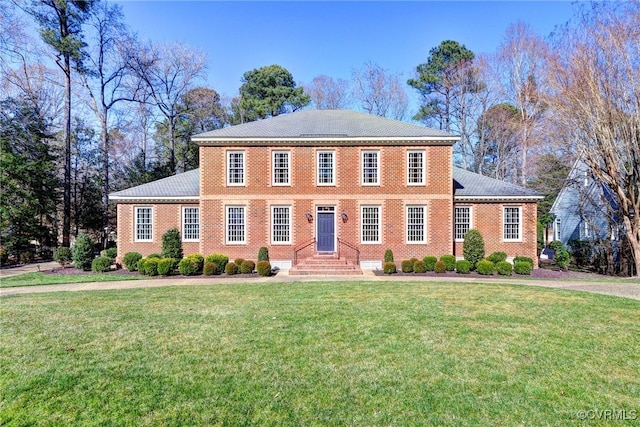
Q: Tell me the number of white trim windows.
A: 13